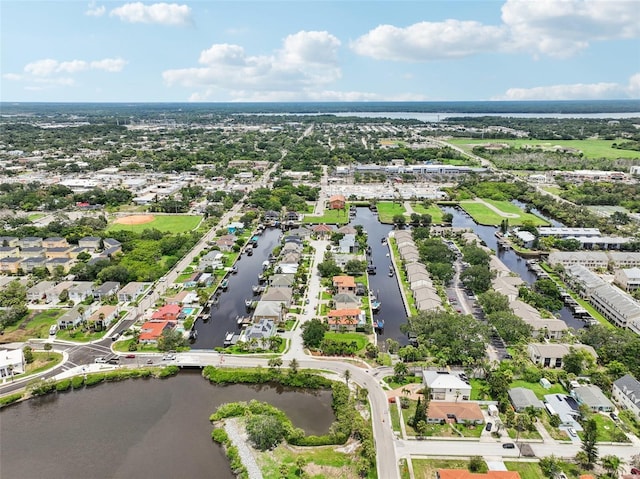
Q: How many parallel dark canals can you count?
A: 3